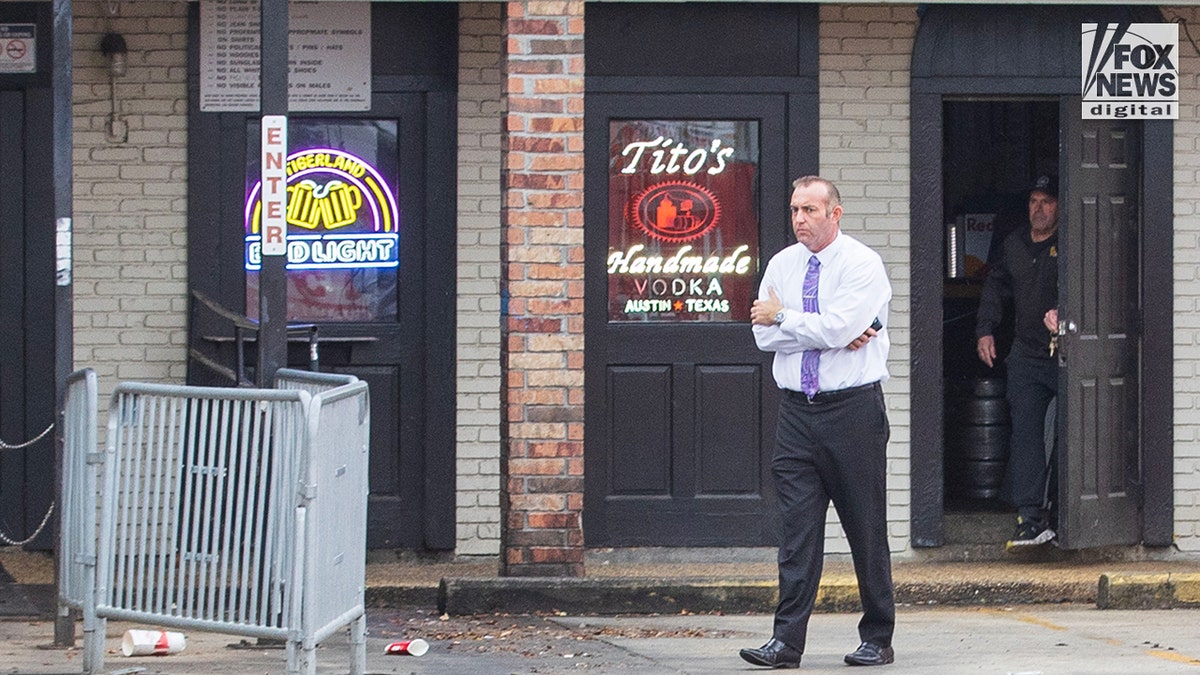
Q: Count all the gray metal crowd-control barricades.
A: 4